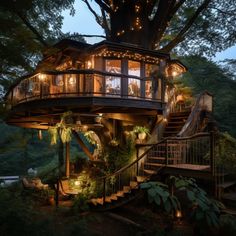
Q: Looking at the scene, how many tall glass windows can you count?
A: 3